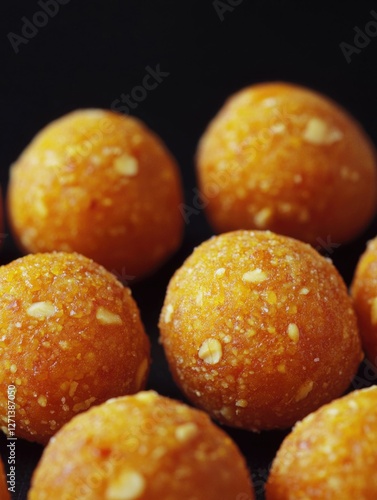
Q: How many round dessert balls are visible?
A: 7